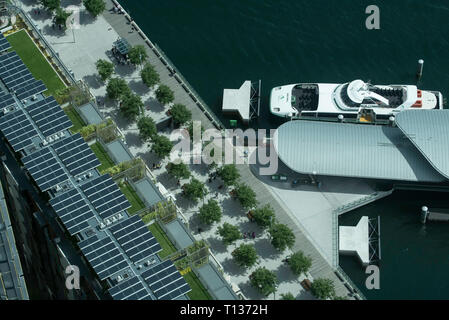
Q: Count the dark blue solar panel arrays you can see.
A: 13